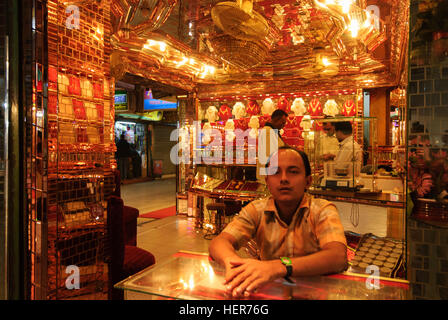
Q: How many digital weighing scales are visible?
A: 1